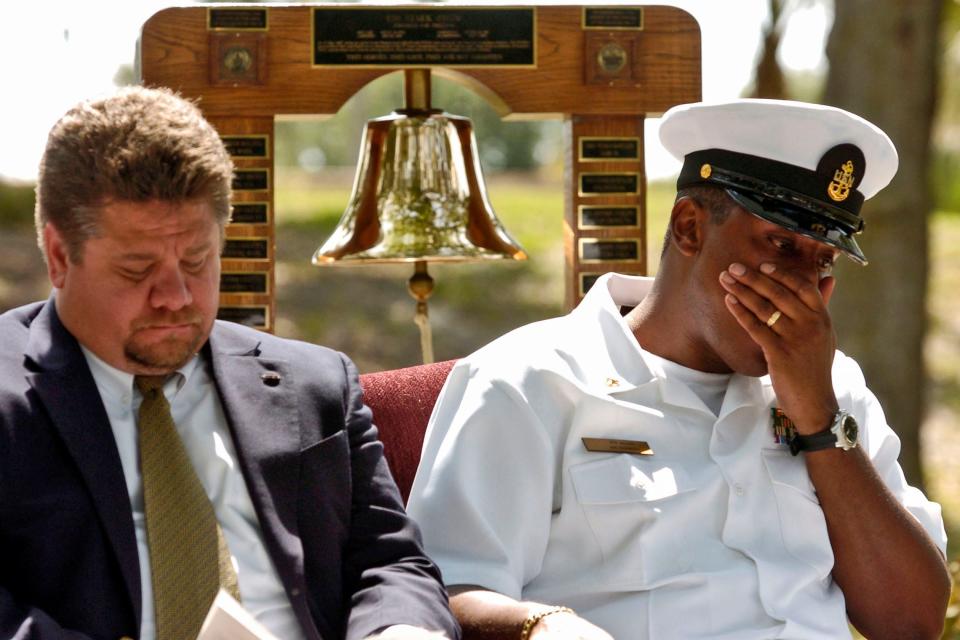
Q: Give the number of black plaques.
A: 14